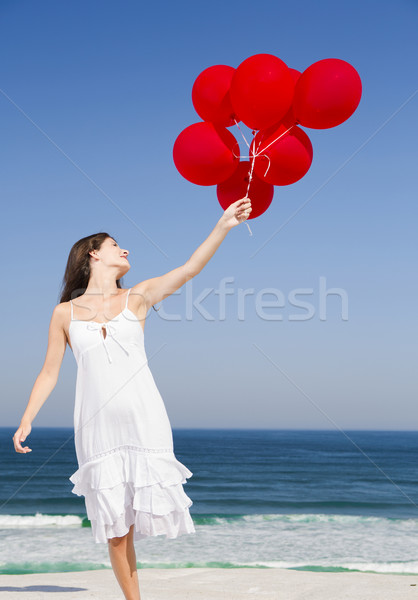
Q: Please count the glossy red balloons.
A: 7